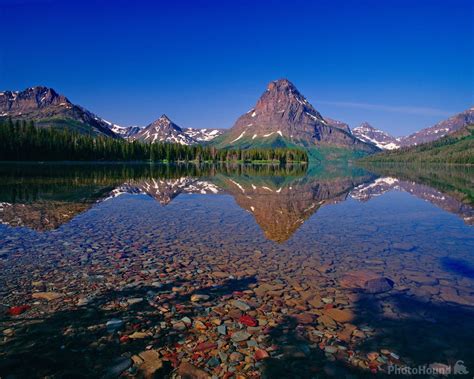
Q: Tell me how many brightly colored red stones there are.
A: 2